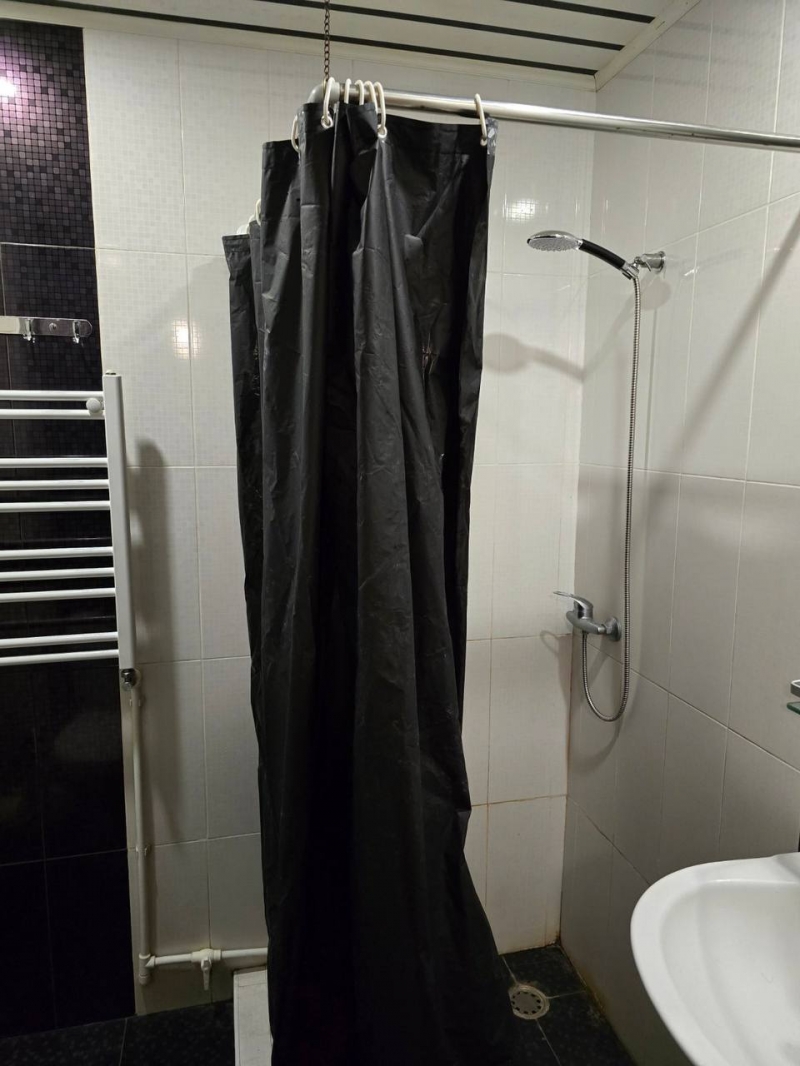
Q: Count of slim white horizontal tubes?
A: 10